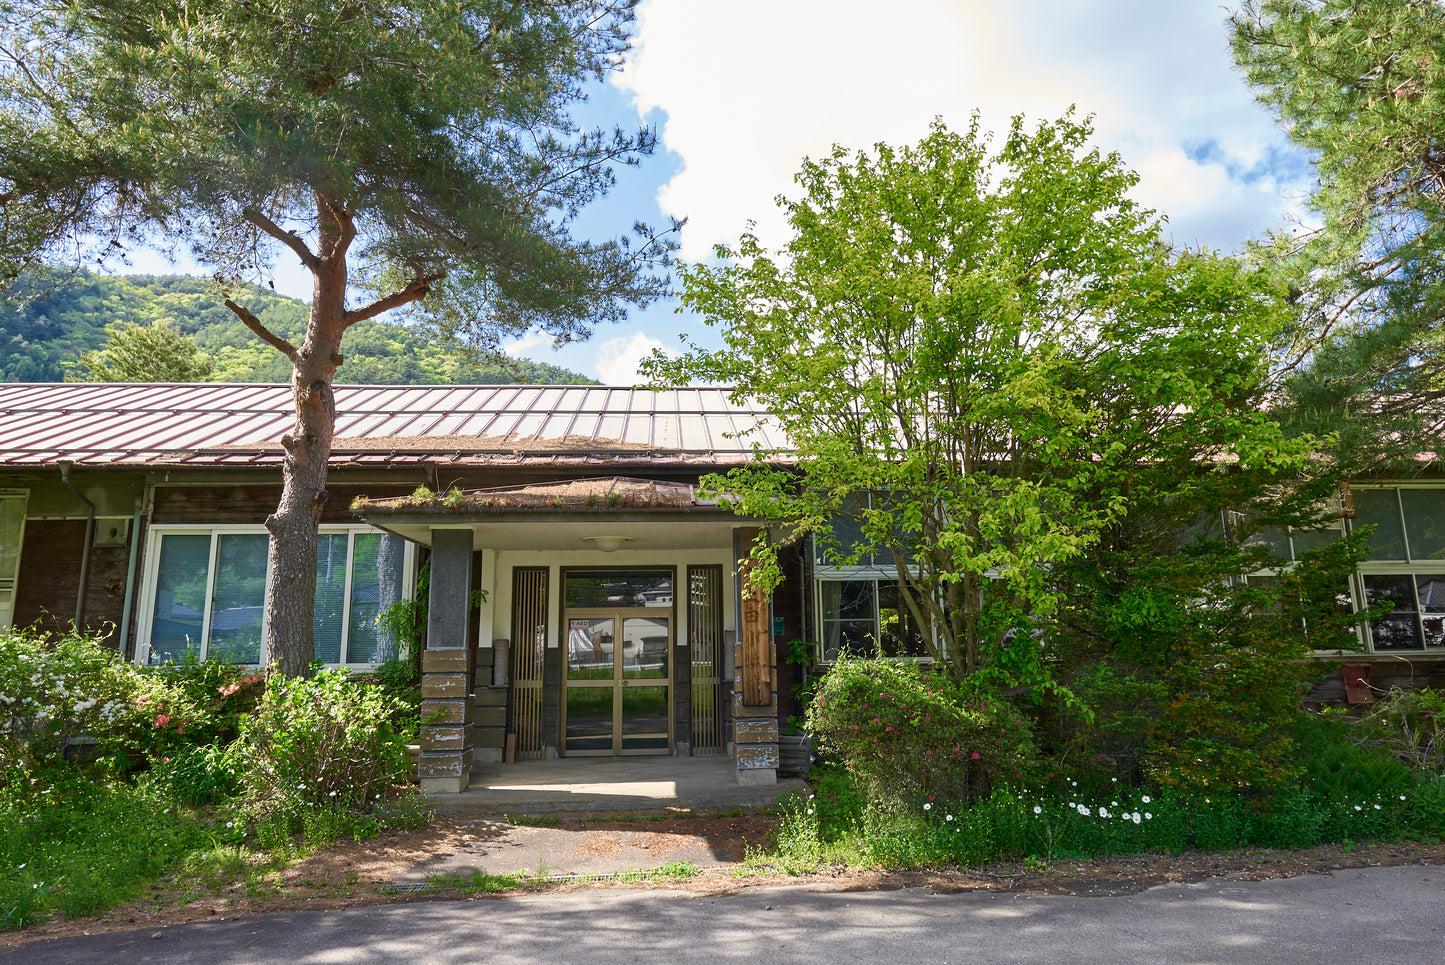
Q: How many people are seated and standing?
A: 0